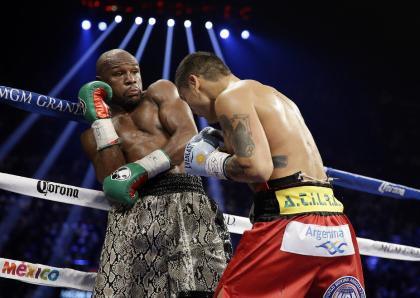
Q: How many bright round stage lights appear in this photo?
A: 10